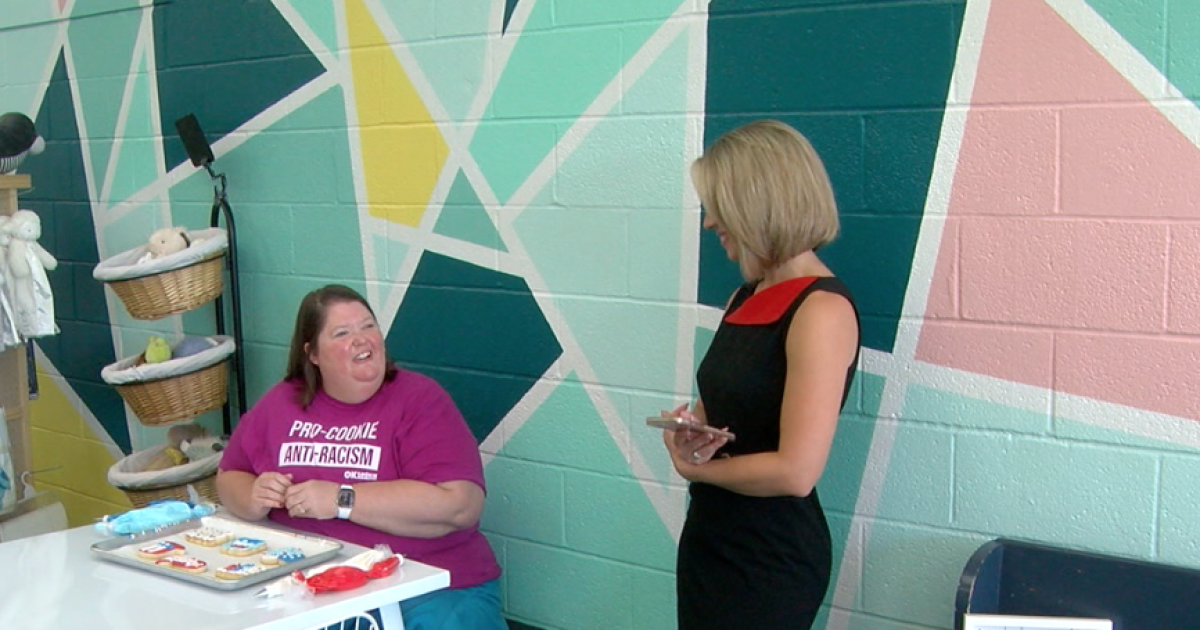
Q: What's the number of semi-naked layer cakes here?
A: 0